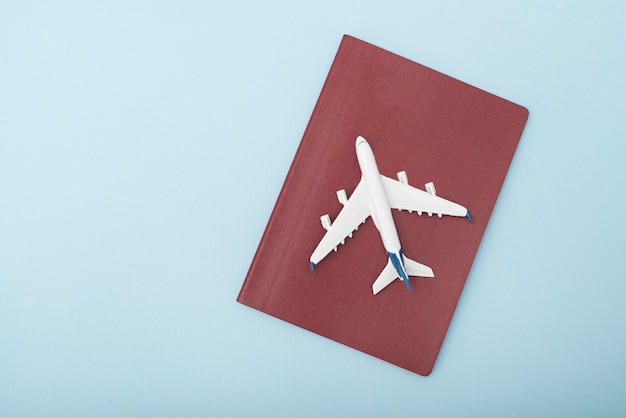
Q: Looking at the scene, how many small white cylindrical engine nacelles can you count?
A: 4